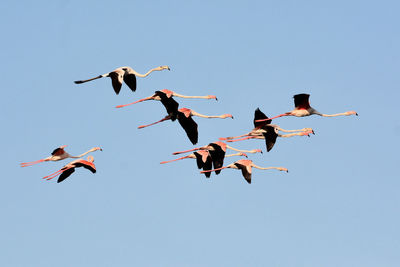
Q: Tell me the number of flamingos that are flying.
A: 11